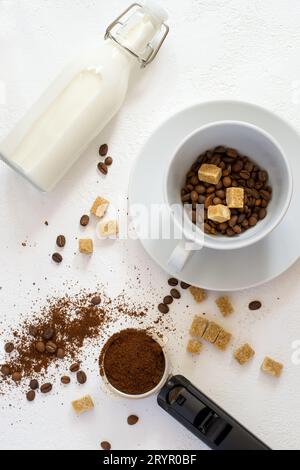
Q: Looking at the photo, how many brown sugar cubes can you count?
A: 15